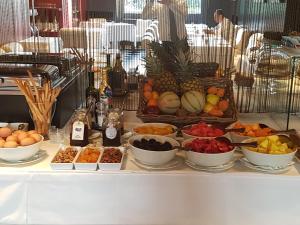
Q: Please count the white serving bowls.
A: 7